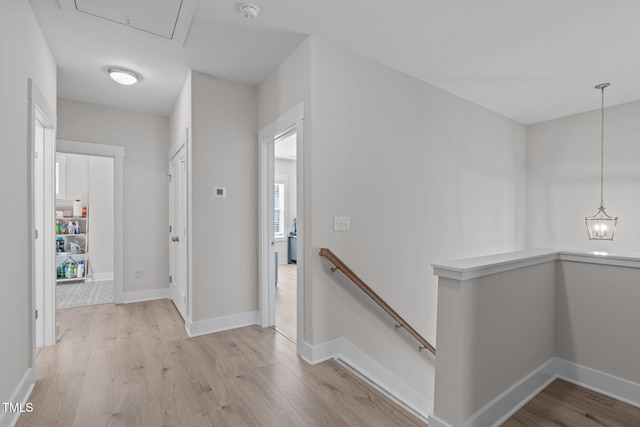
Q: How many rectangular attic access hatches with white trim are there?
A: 1